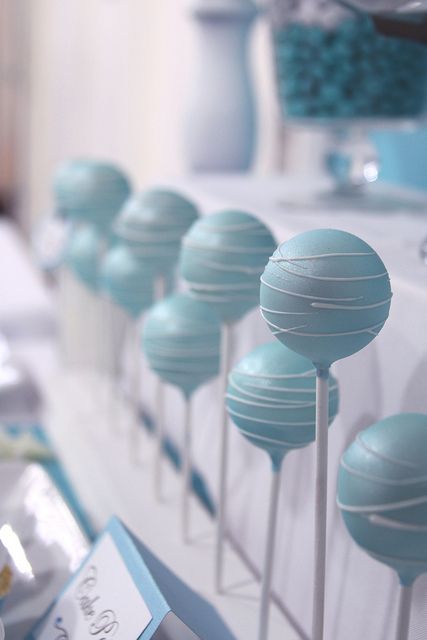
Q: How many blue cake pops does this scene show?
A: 9